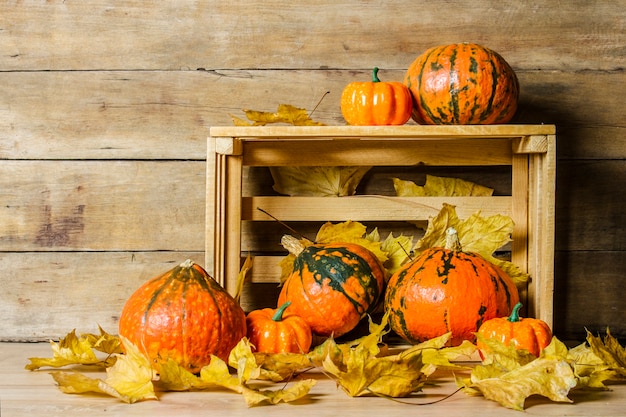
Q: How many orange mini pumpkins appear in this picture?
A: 3